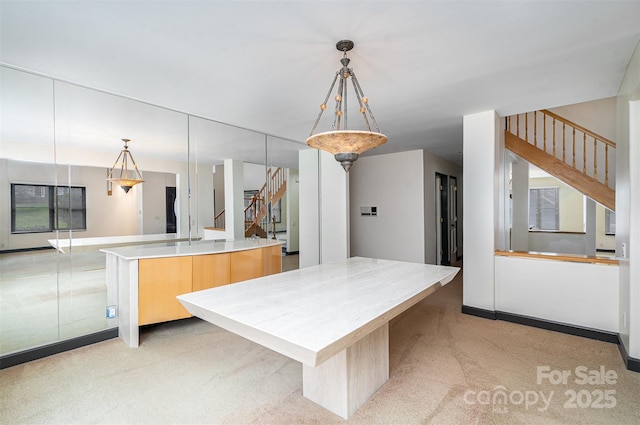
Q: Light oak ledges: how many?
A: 1